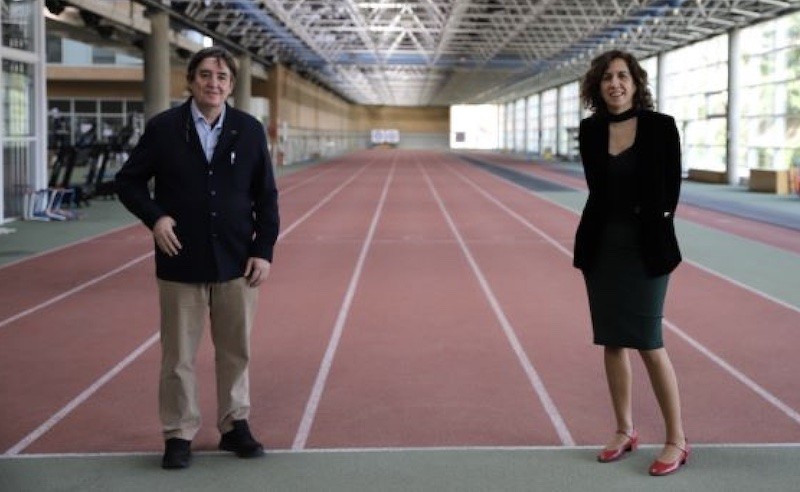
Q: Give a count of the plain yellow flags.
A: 0